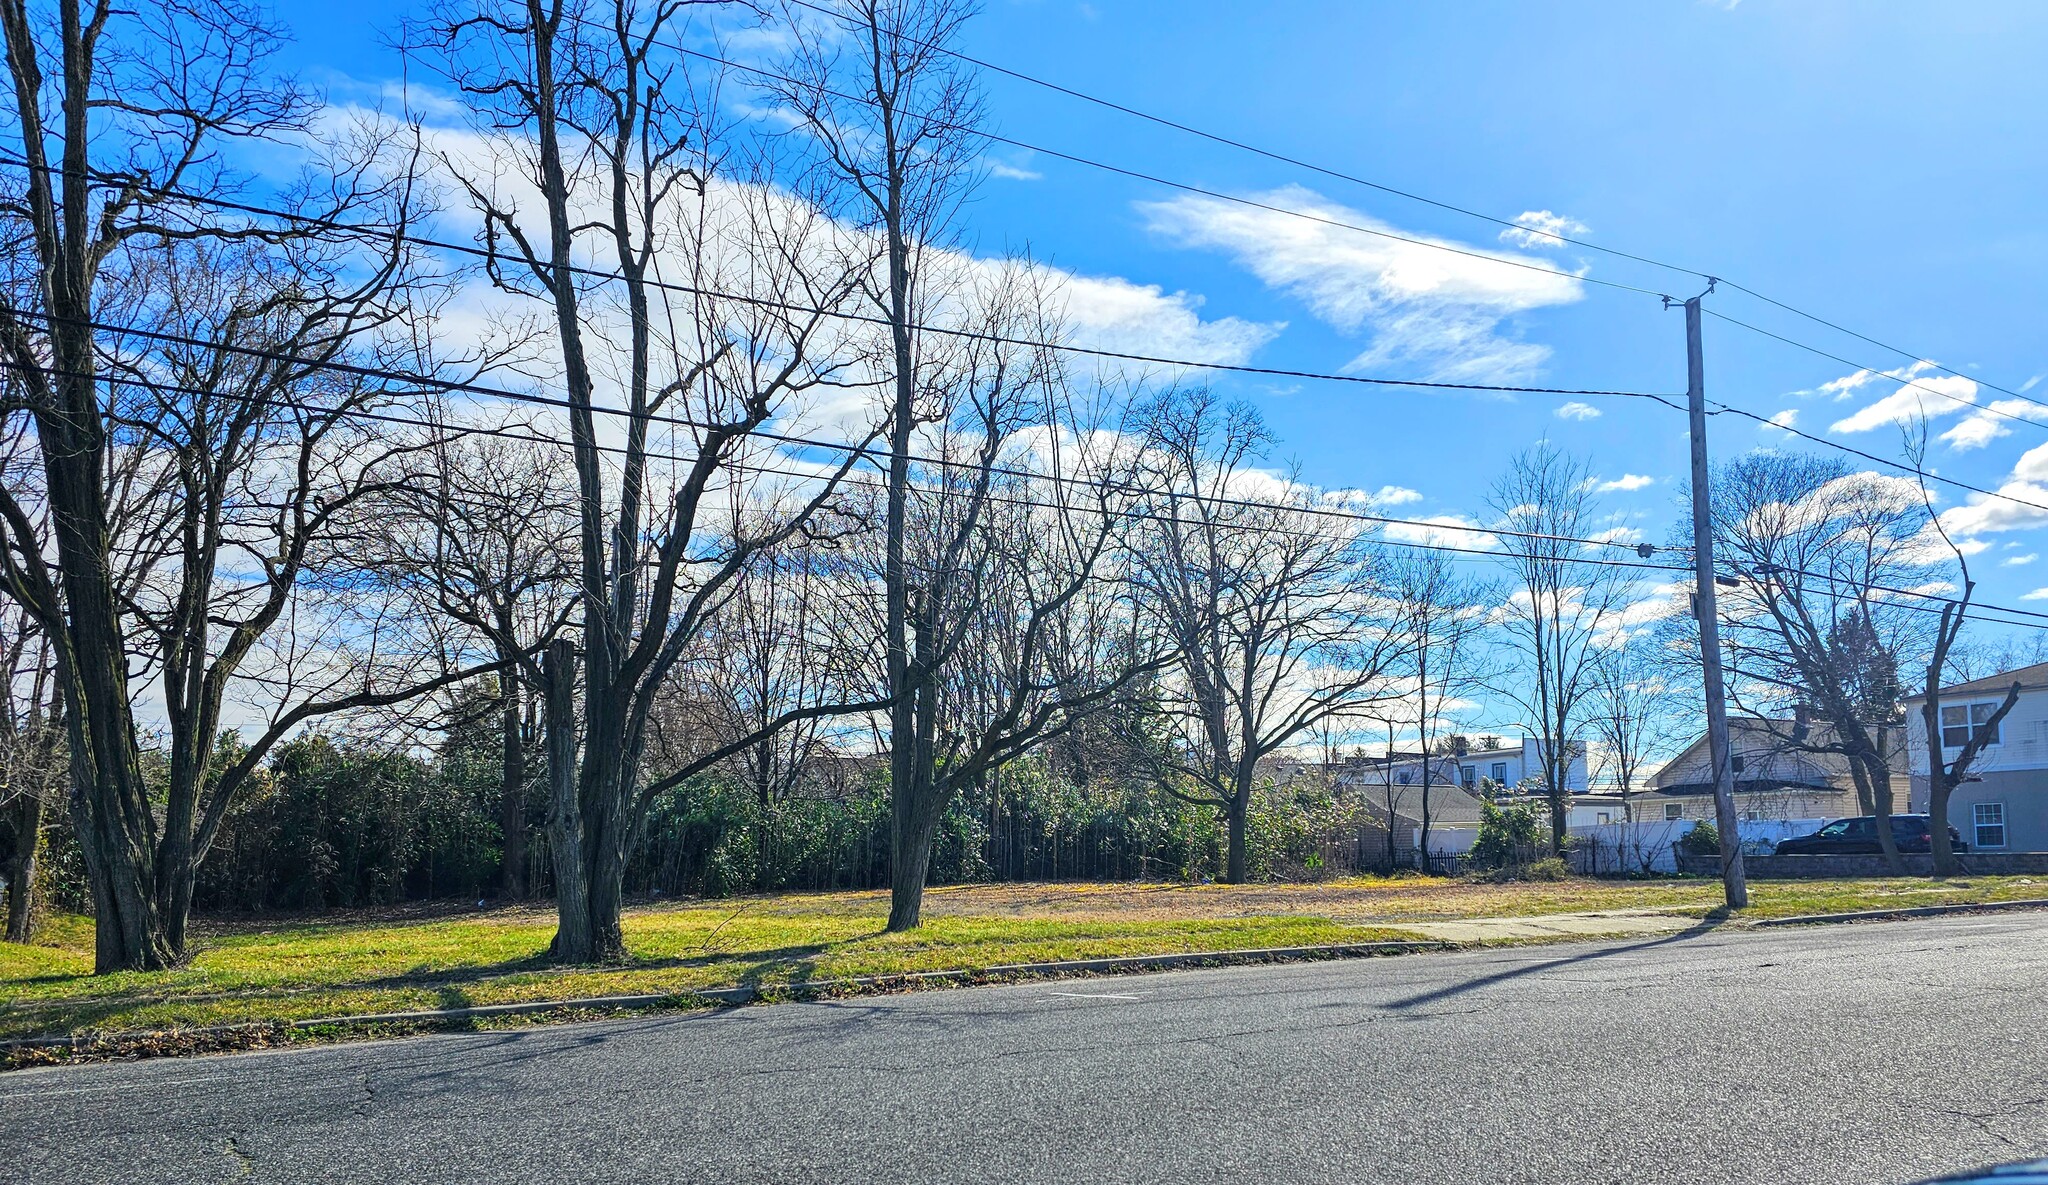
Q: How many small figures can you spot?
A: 0